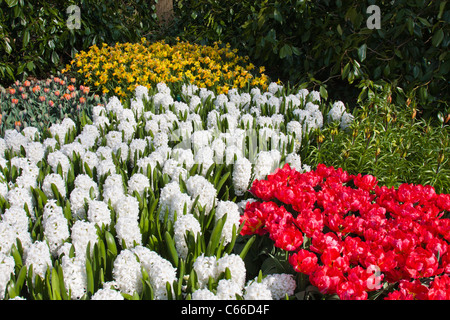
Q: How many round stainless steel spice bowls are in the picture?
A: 0